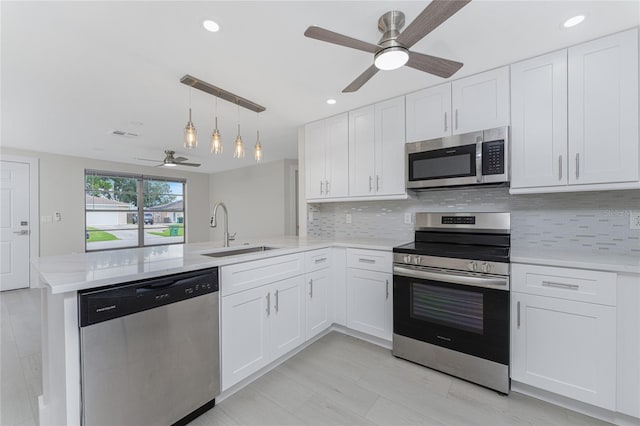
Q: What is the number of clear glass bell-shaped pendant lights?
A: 4